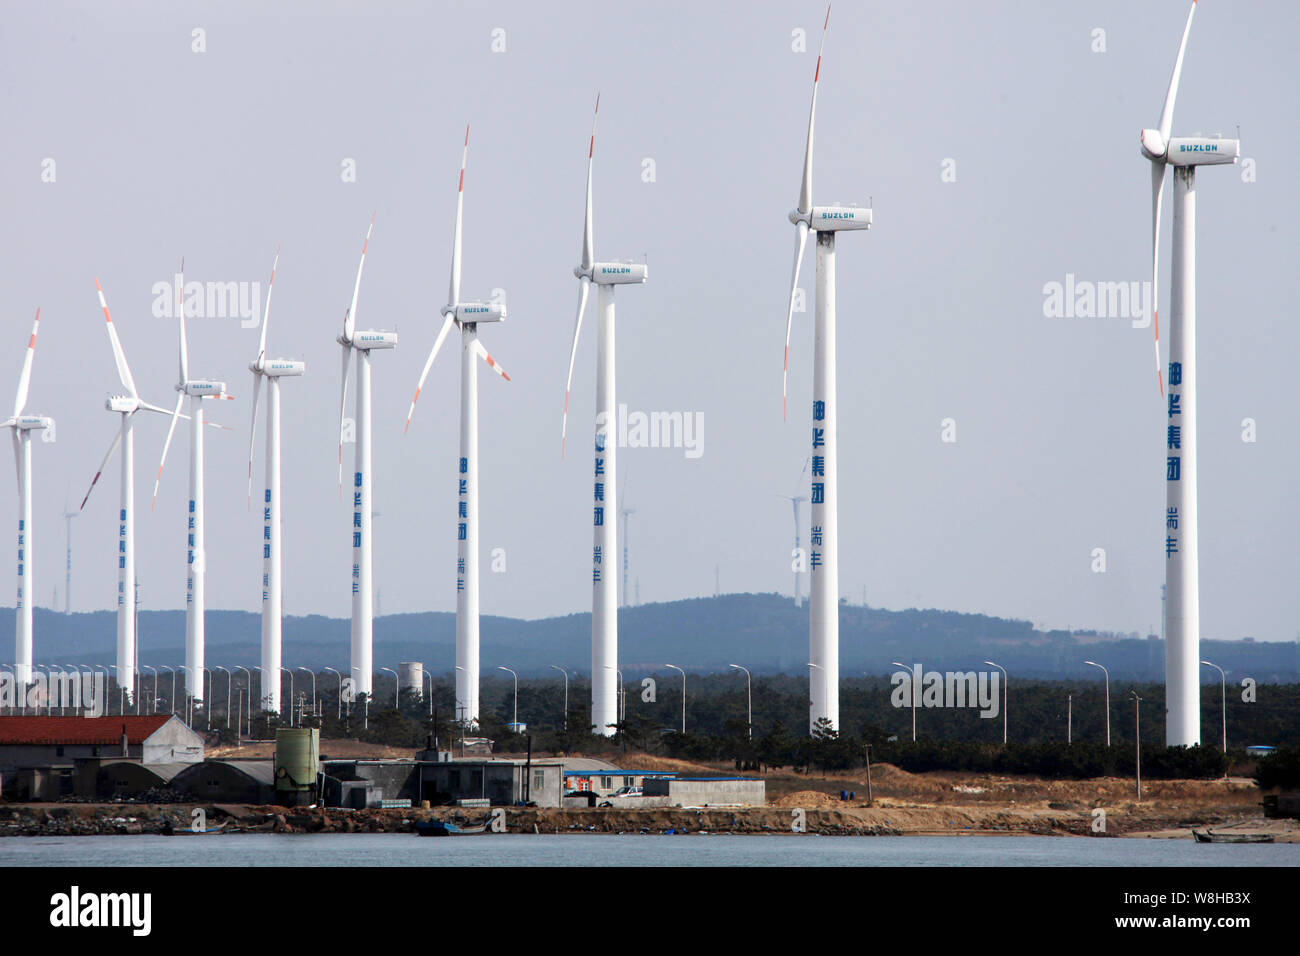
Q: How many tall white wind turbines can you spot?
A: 9